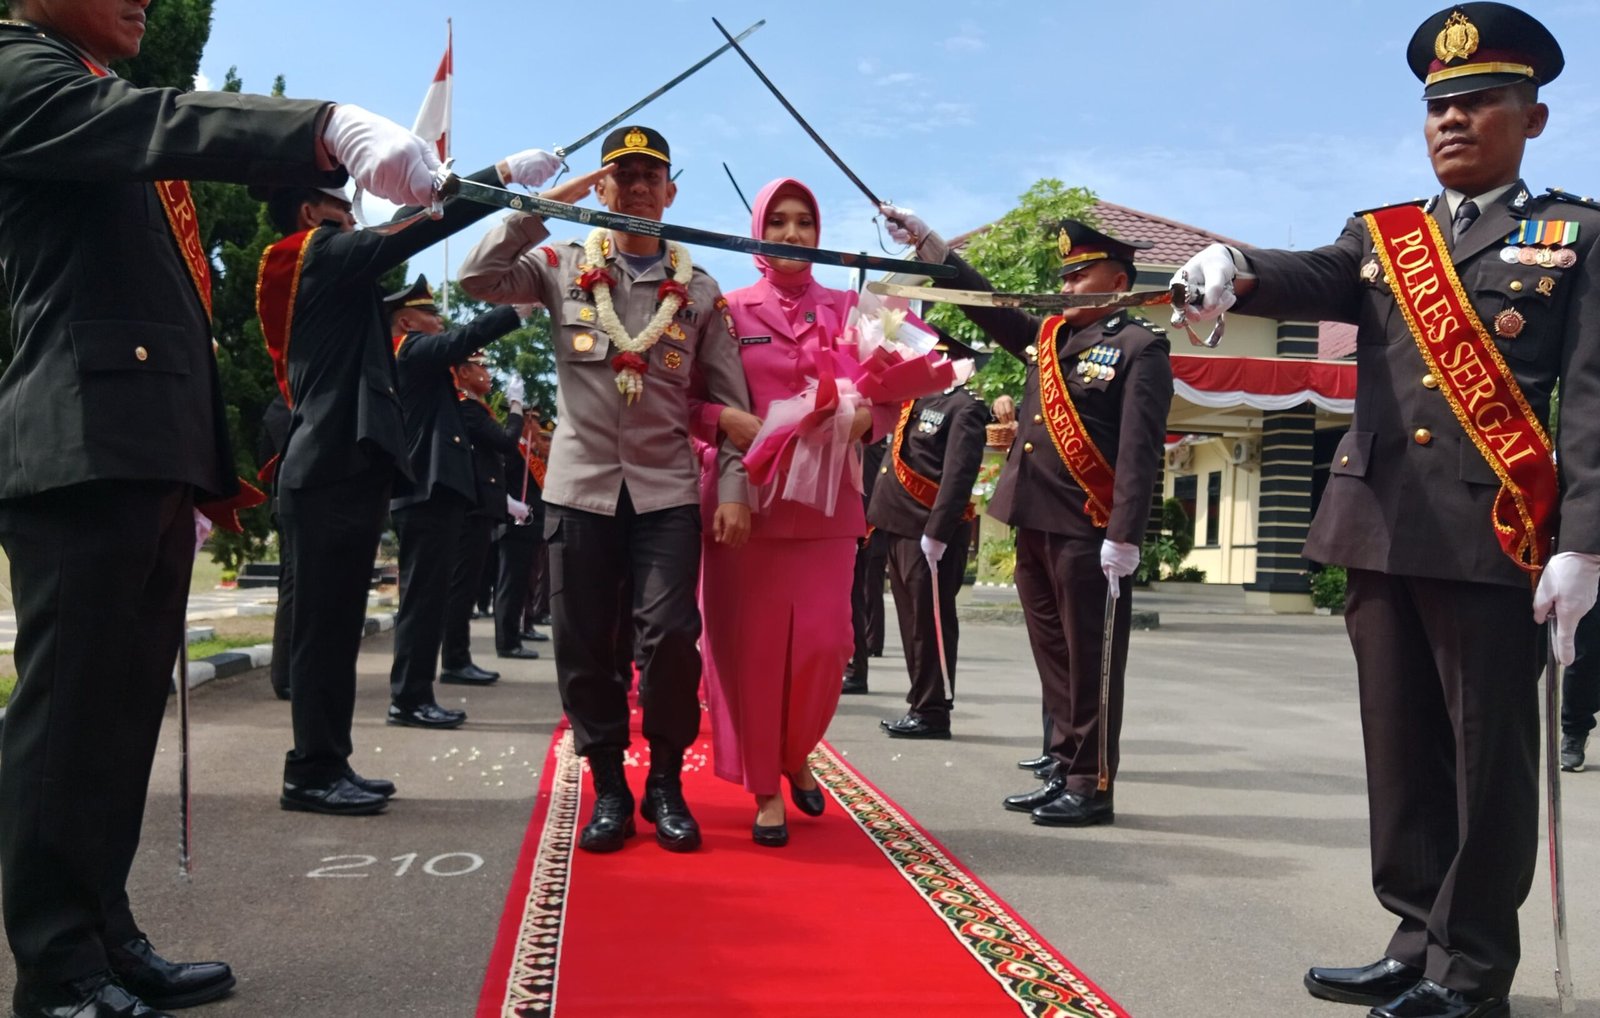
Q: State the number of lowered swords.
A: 4